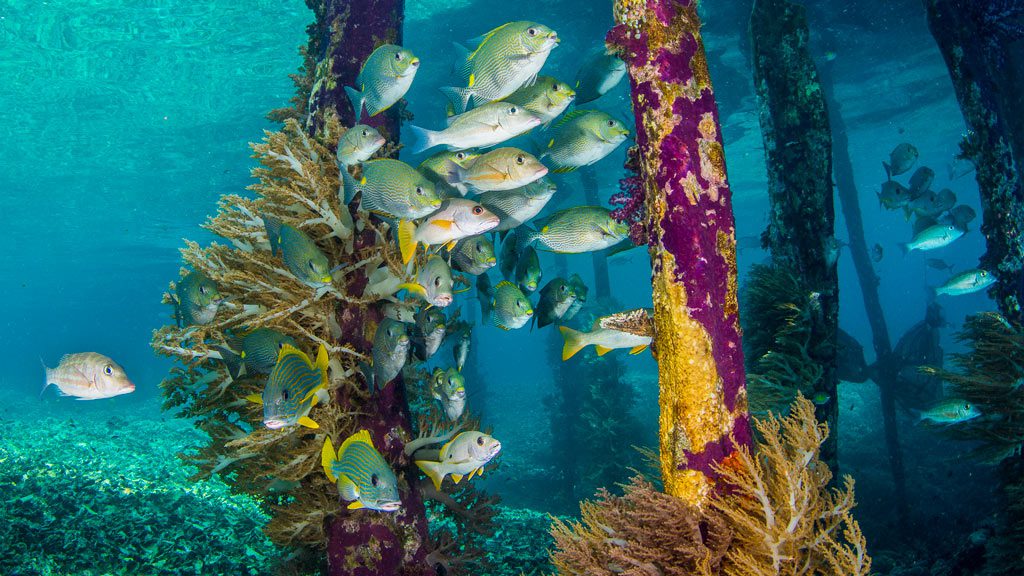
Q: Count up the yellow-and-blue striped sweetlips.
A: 2